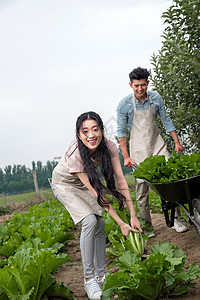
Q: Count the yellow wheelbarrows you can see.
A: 0